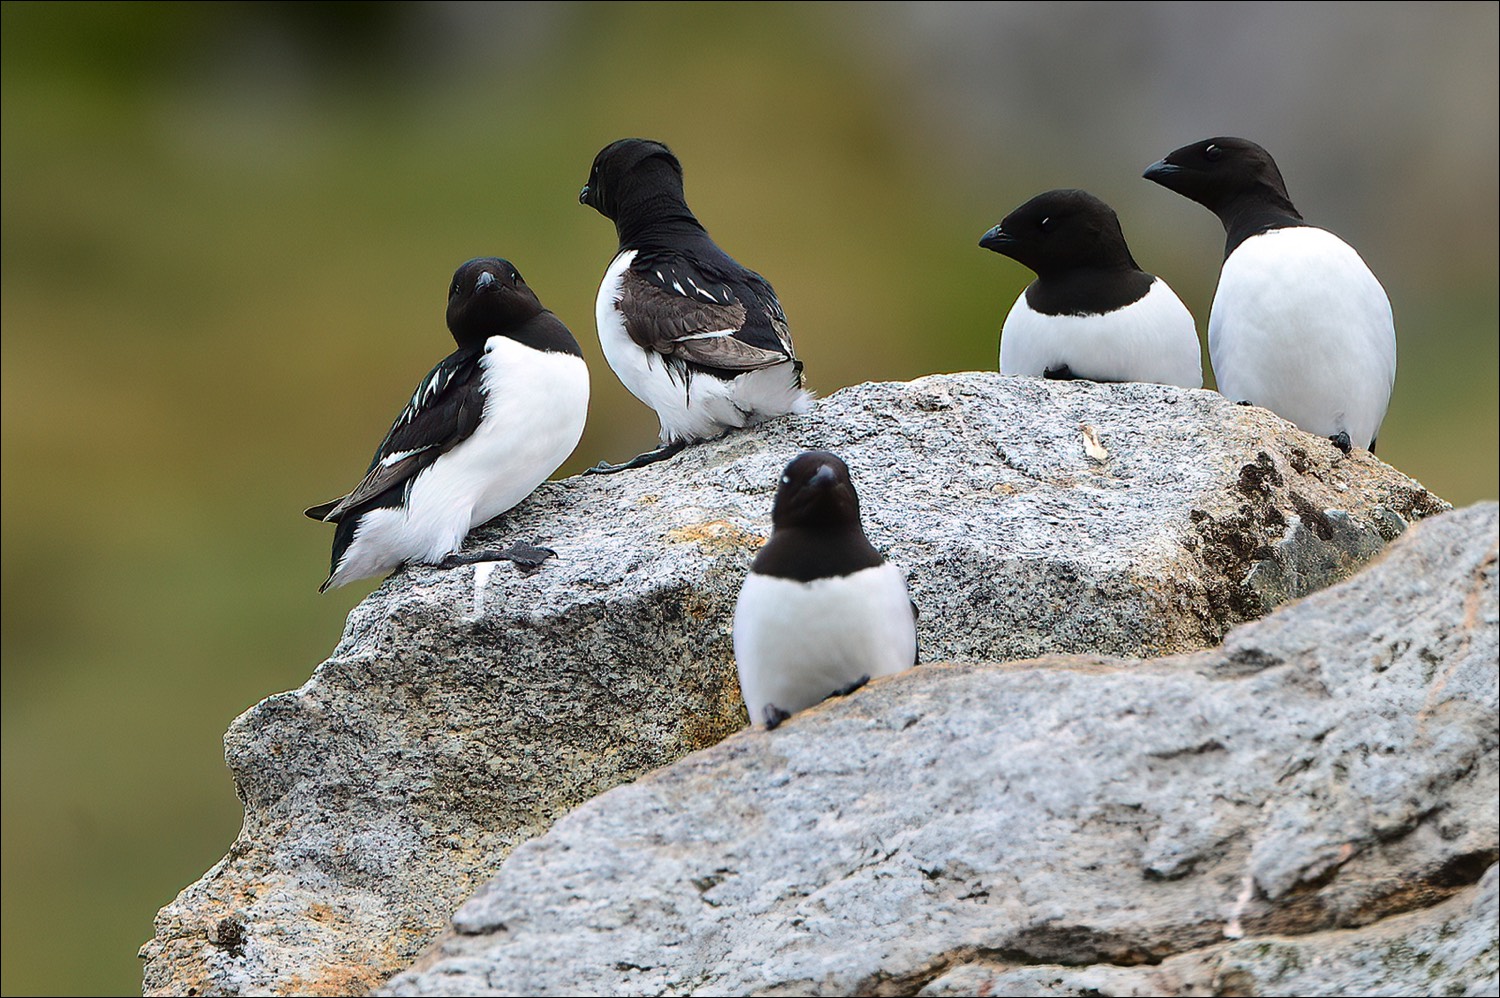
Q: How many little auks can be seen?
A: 5